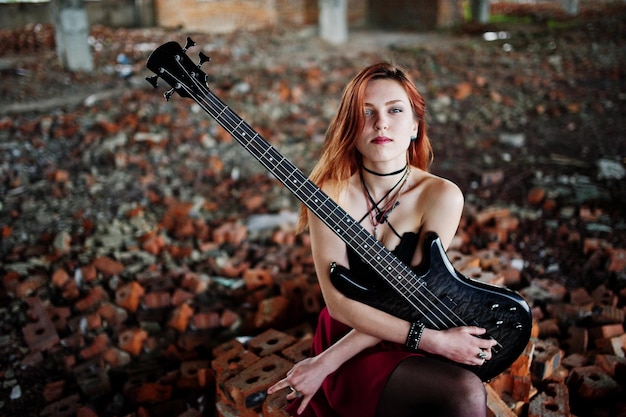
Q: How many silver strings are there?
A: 4